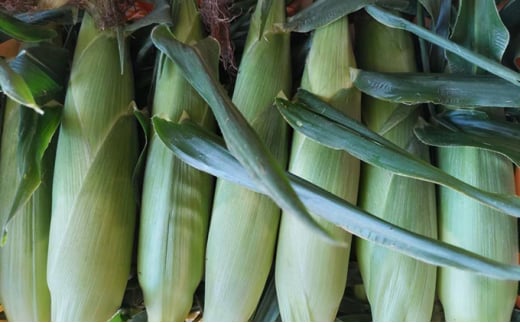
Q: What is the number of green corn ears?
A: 7